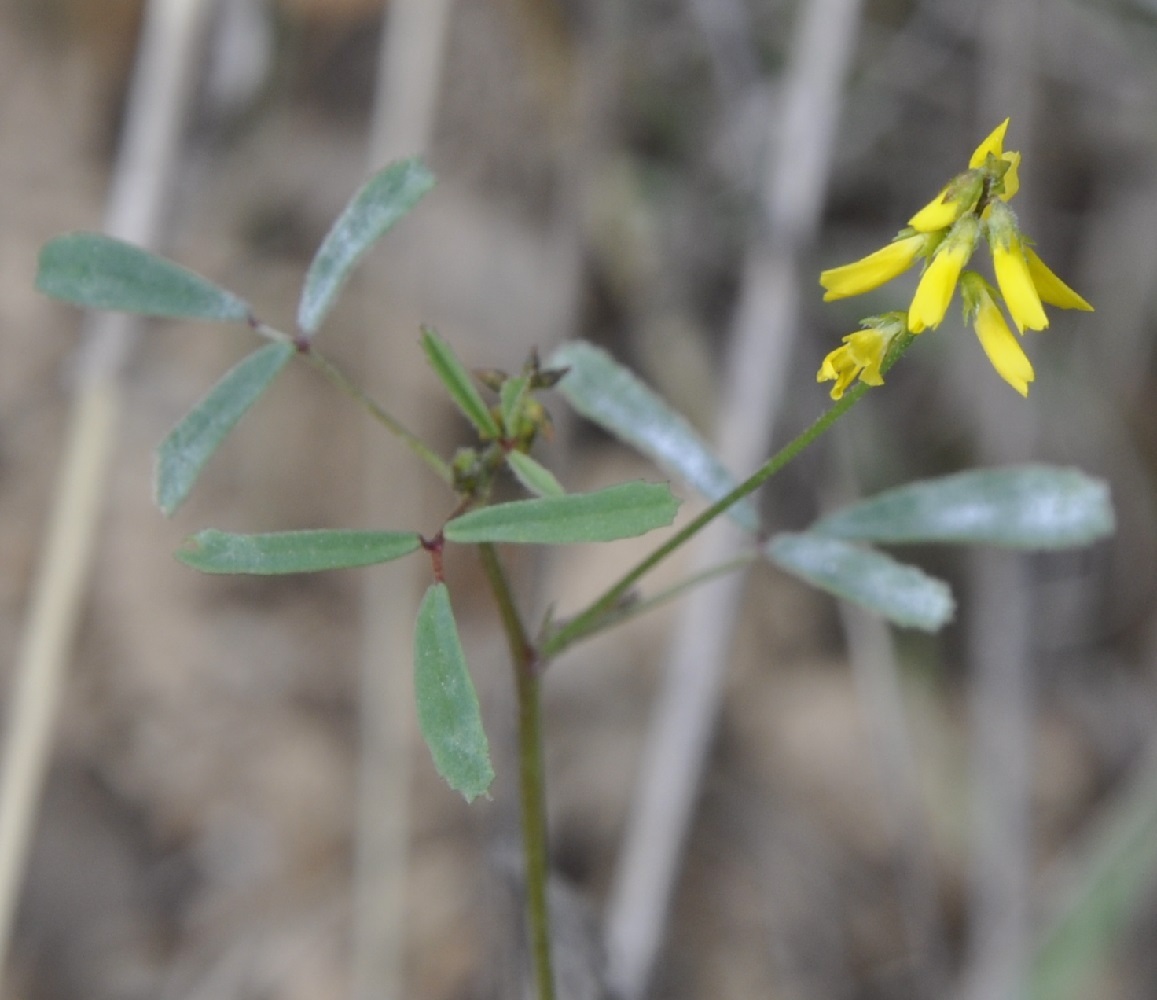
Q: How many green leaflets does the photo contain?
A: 12